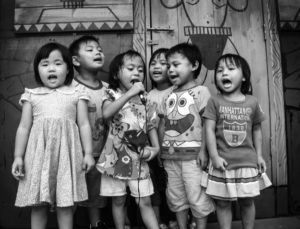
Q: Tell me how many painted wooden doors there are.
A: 1